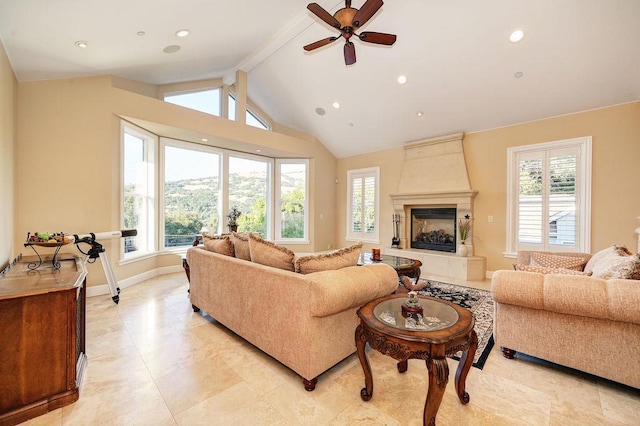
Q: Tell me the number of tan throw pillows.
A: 4